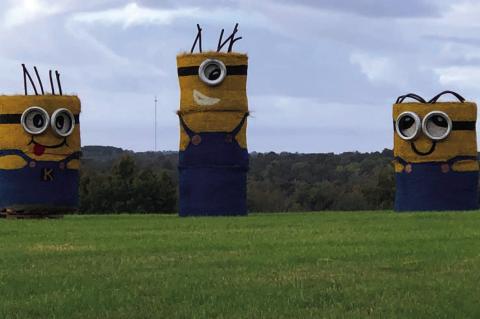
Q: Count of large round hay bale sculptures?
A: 3